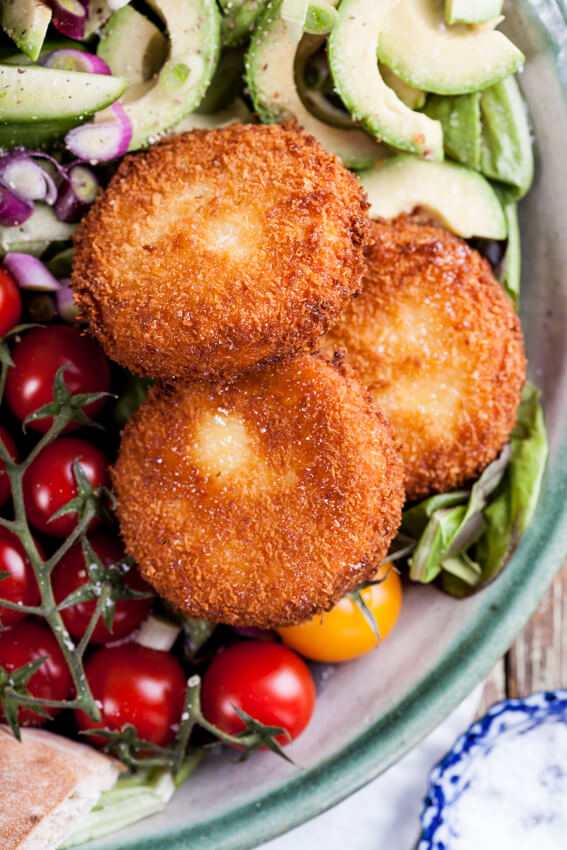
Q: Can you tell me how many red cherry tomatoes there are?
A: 9